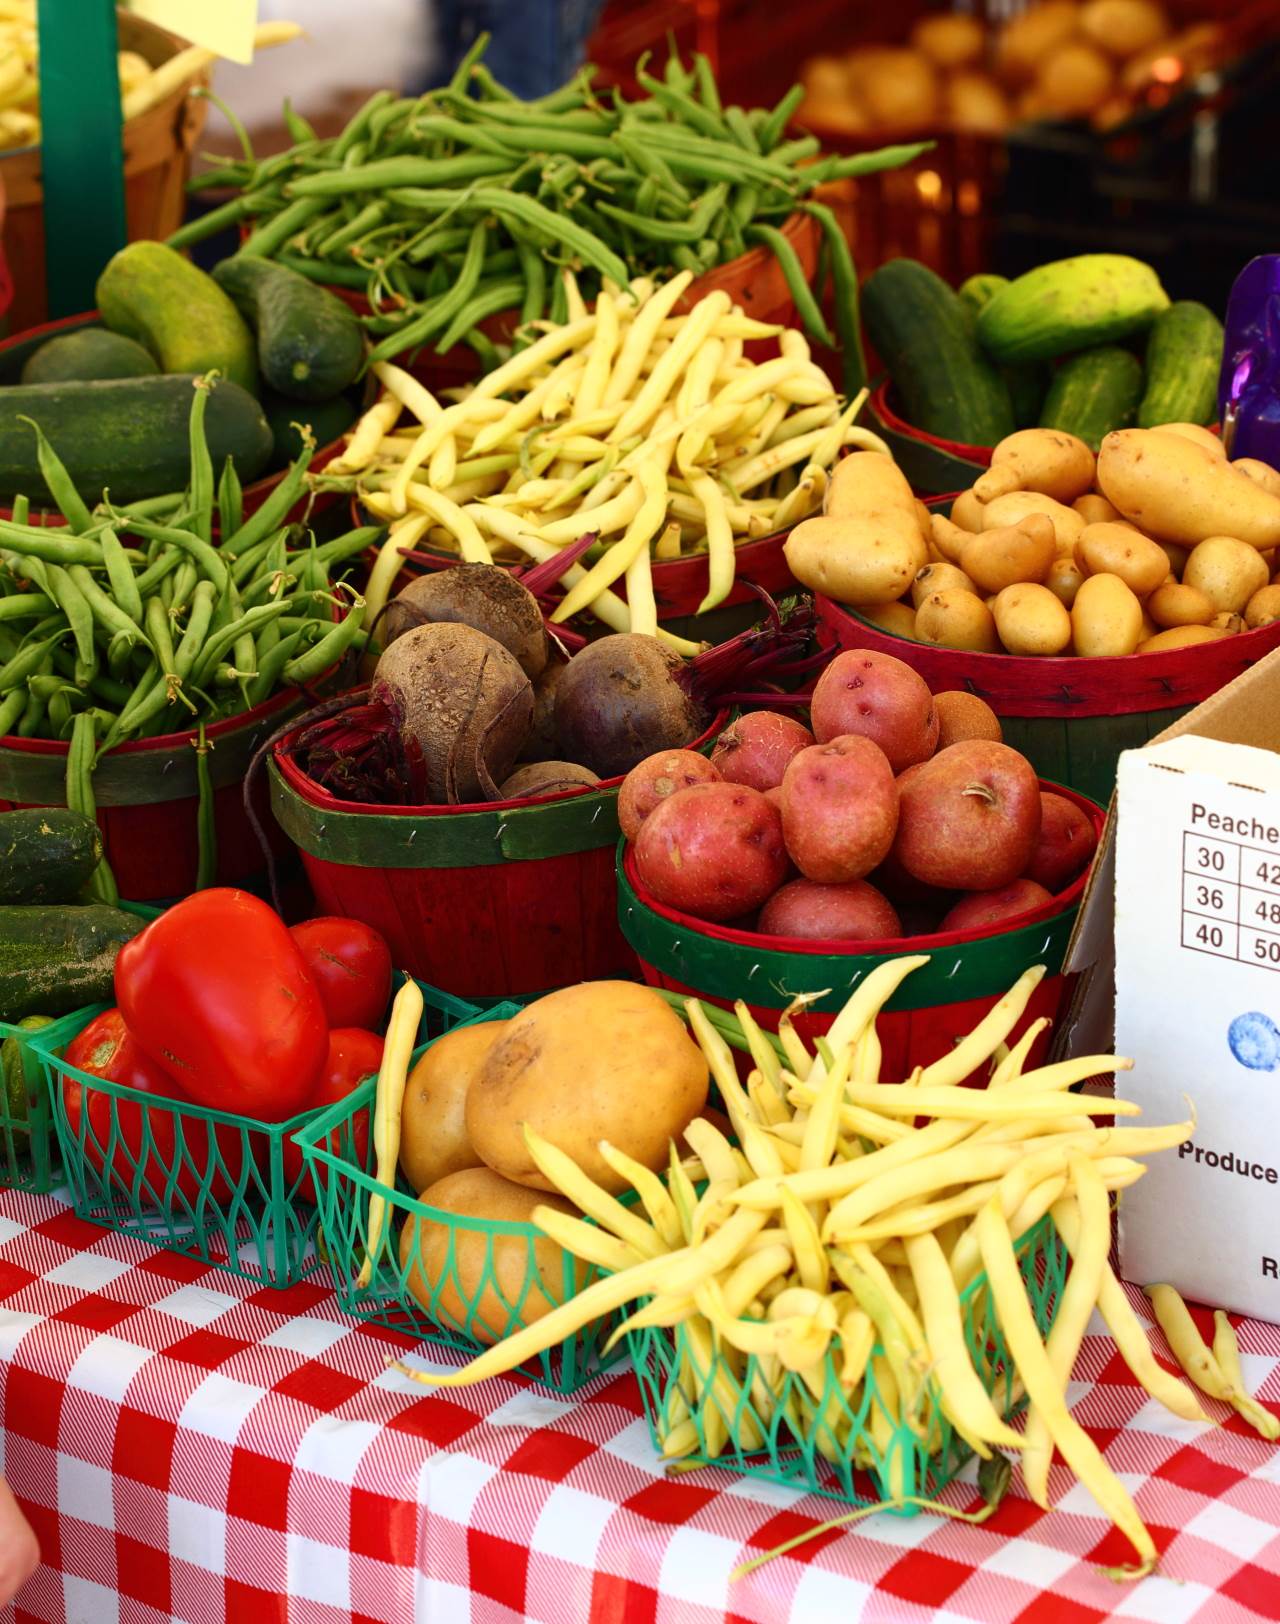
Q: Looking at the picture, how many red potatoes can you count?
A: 12